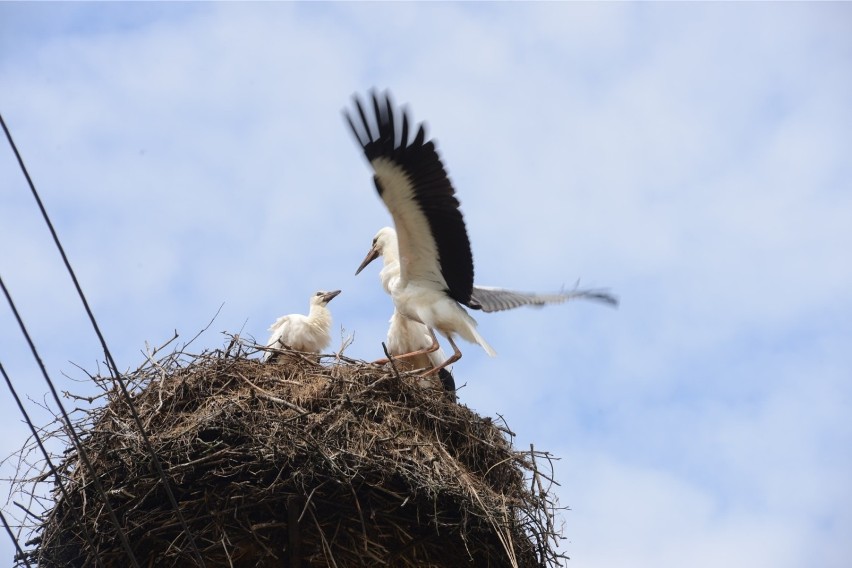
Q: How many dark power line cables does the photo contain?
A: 4